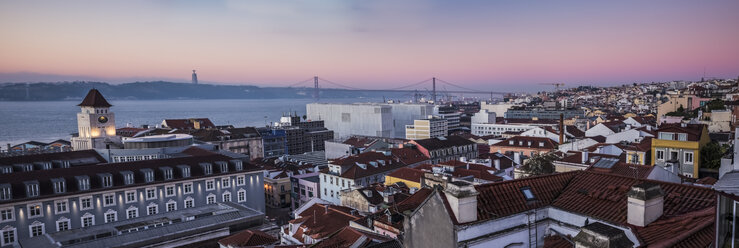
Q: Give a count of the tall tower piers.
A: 2